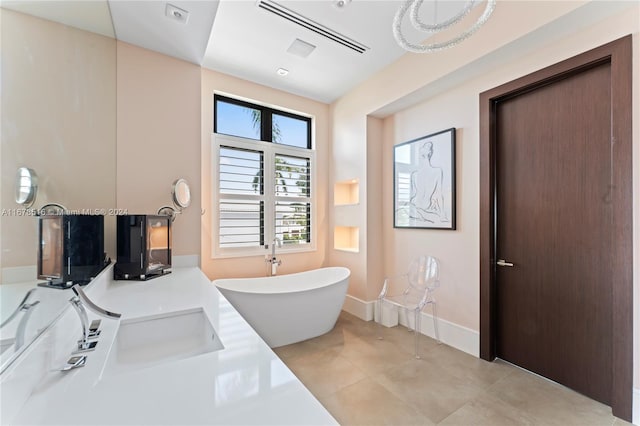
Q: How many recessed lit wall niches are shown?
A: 2